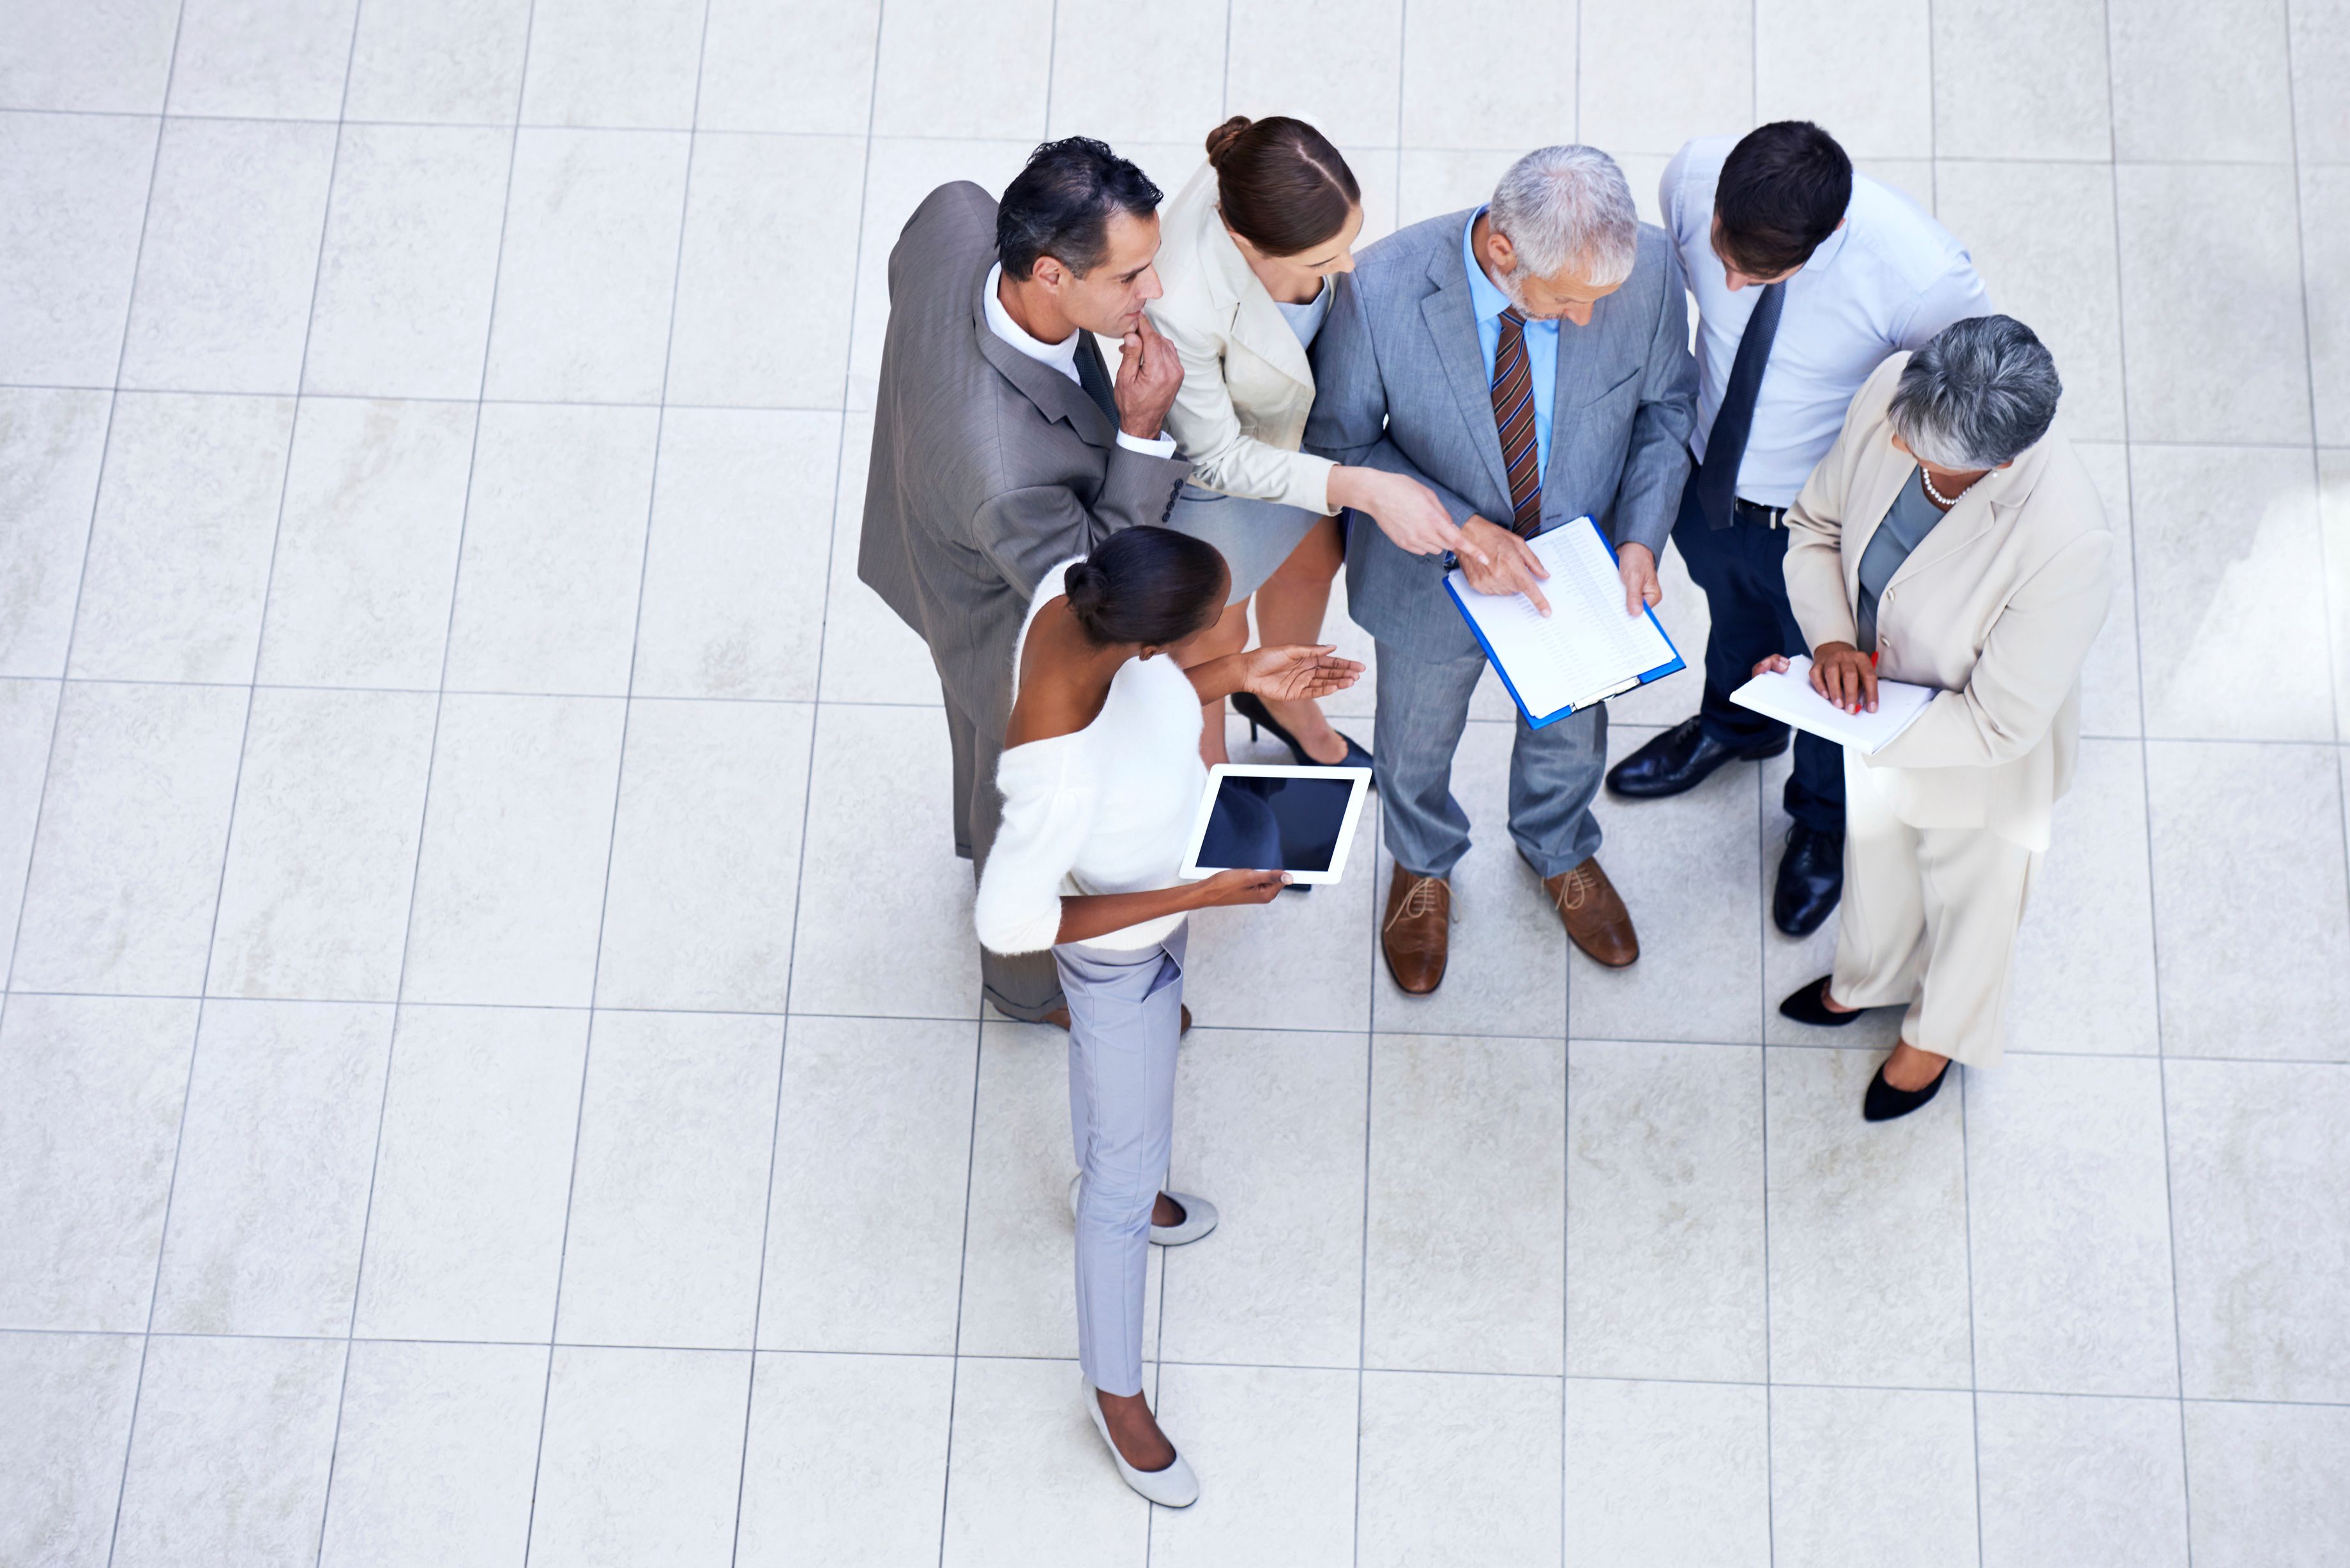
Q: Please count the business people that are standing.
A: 6